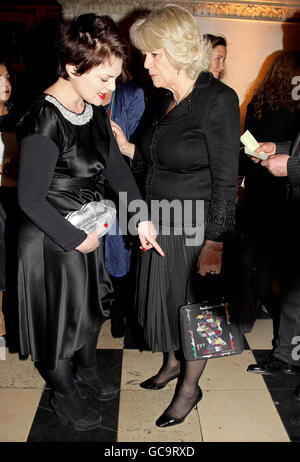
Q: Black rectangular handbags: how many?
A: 1